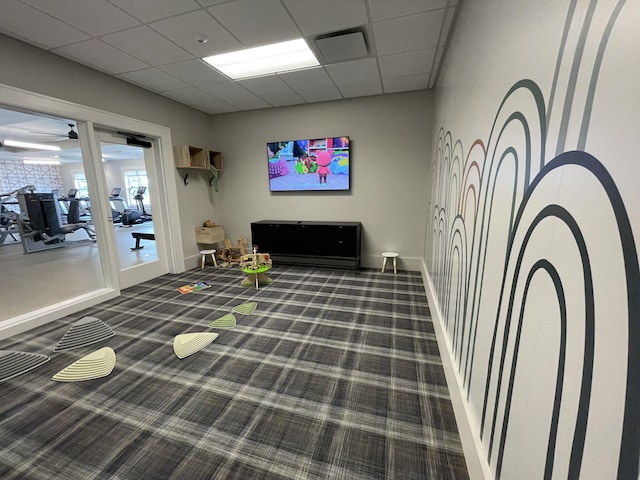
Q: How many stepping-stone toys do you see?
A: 6